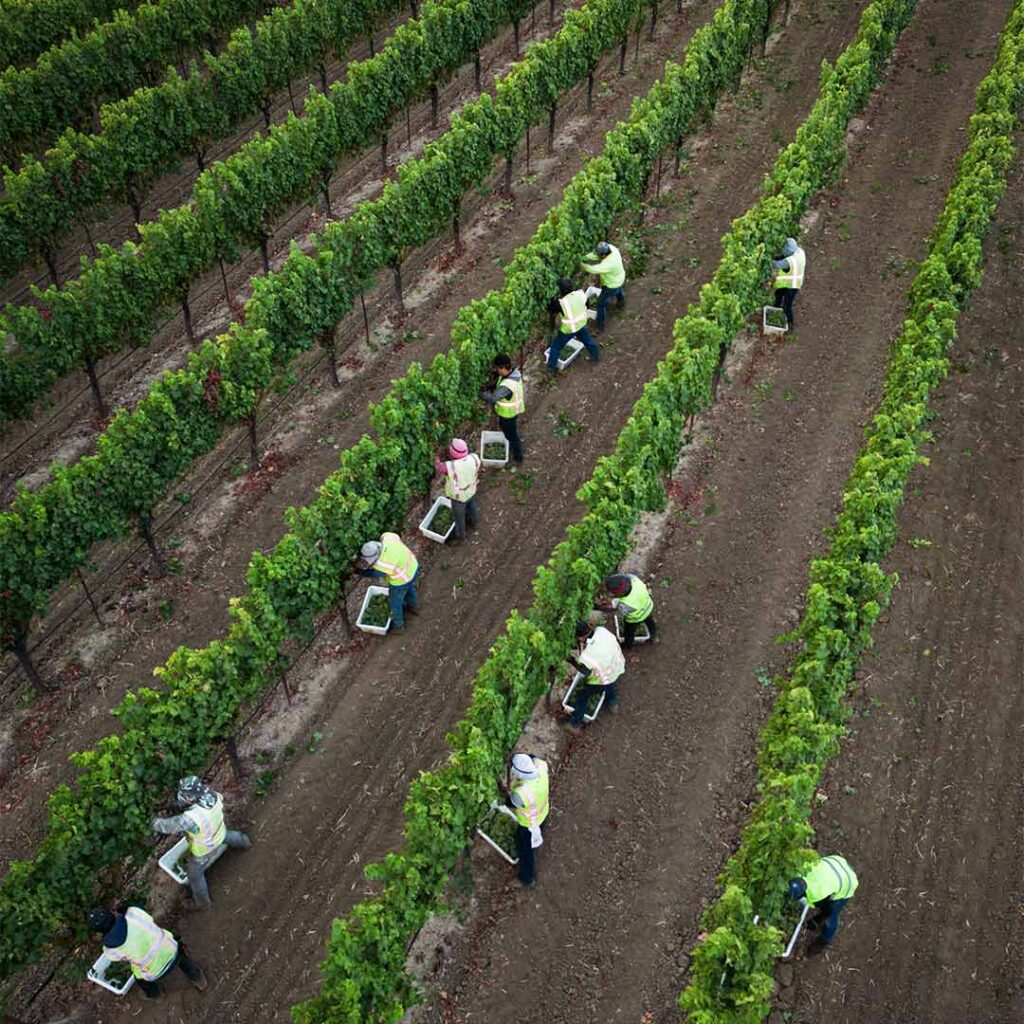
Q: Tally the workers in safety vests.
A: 12